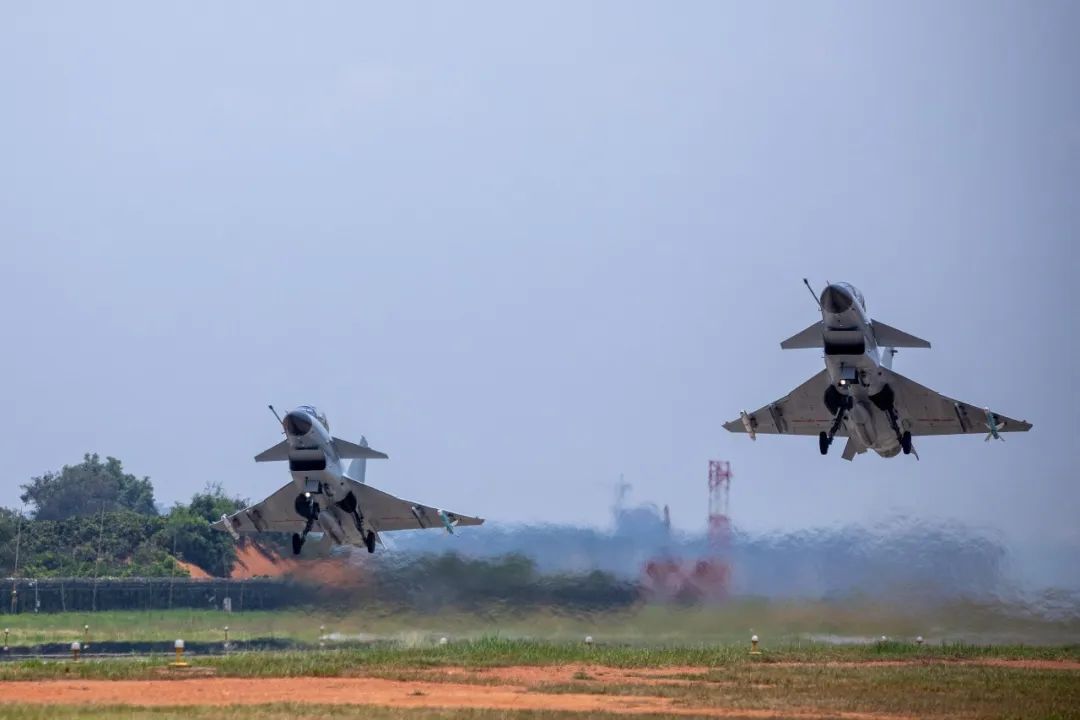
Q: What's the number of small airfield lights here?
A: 11